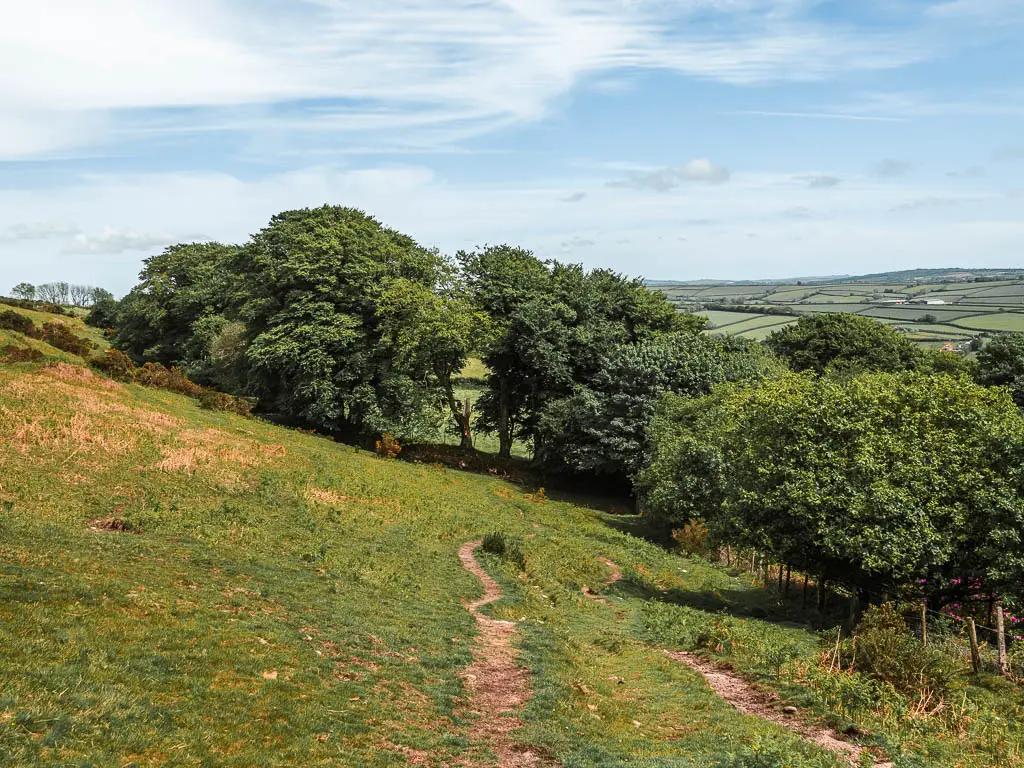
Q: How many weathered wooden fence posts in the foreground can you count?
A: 3